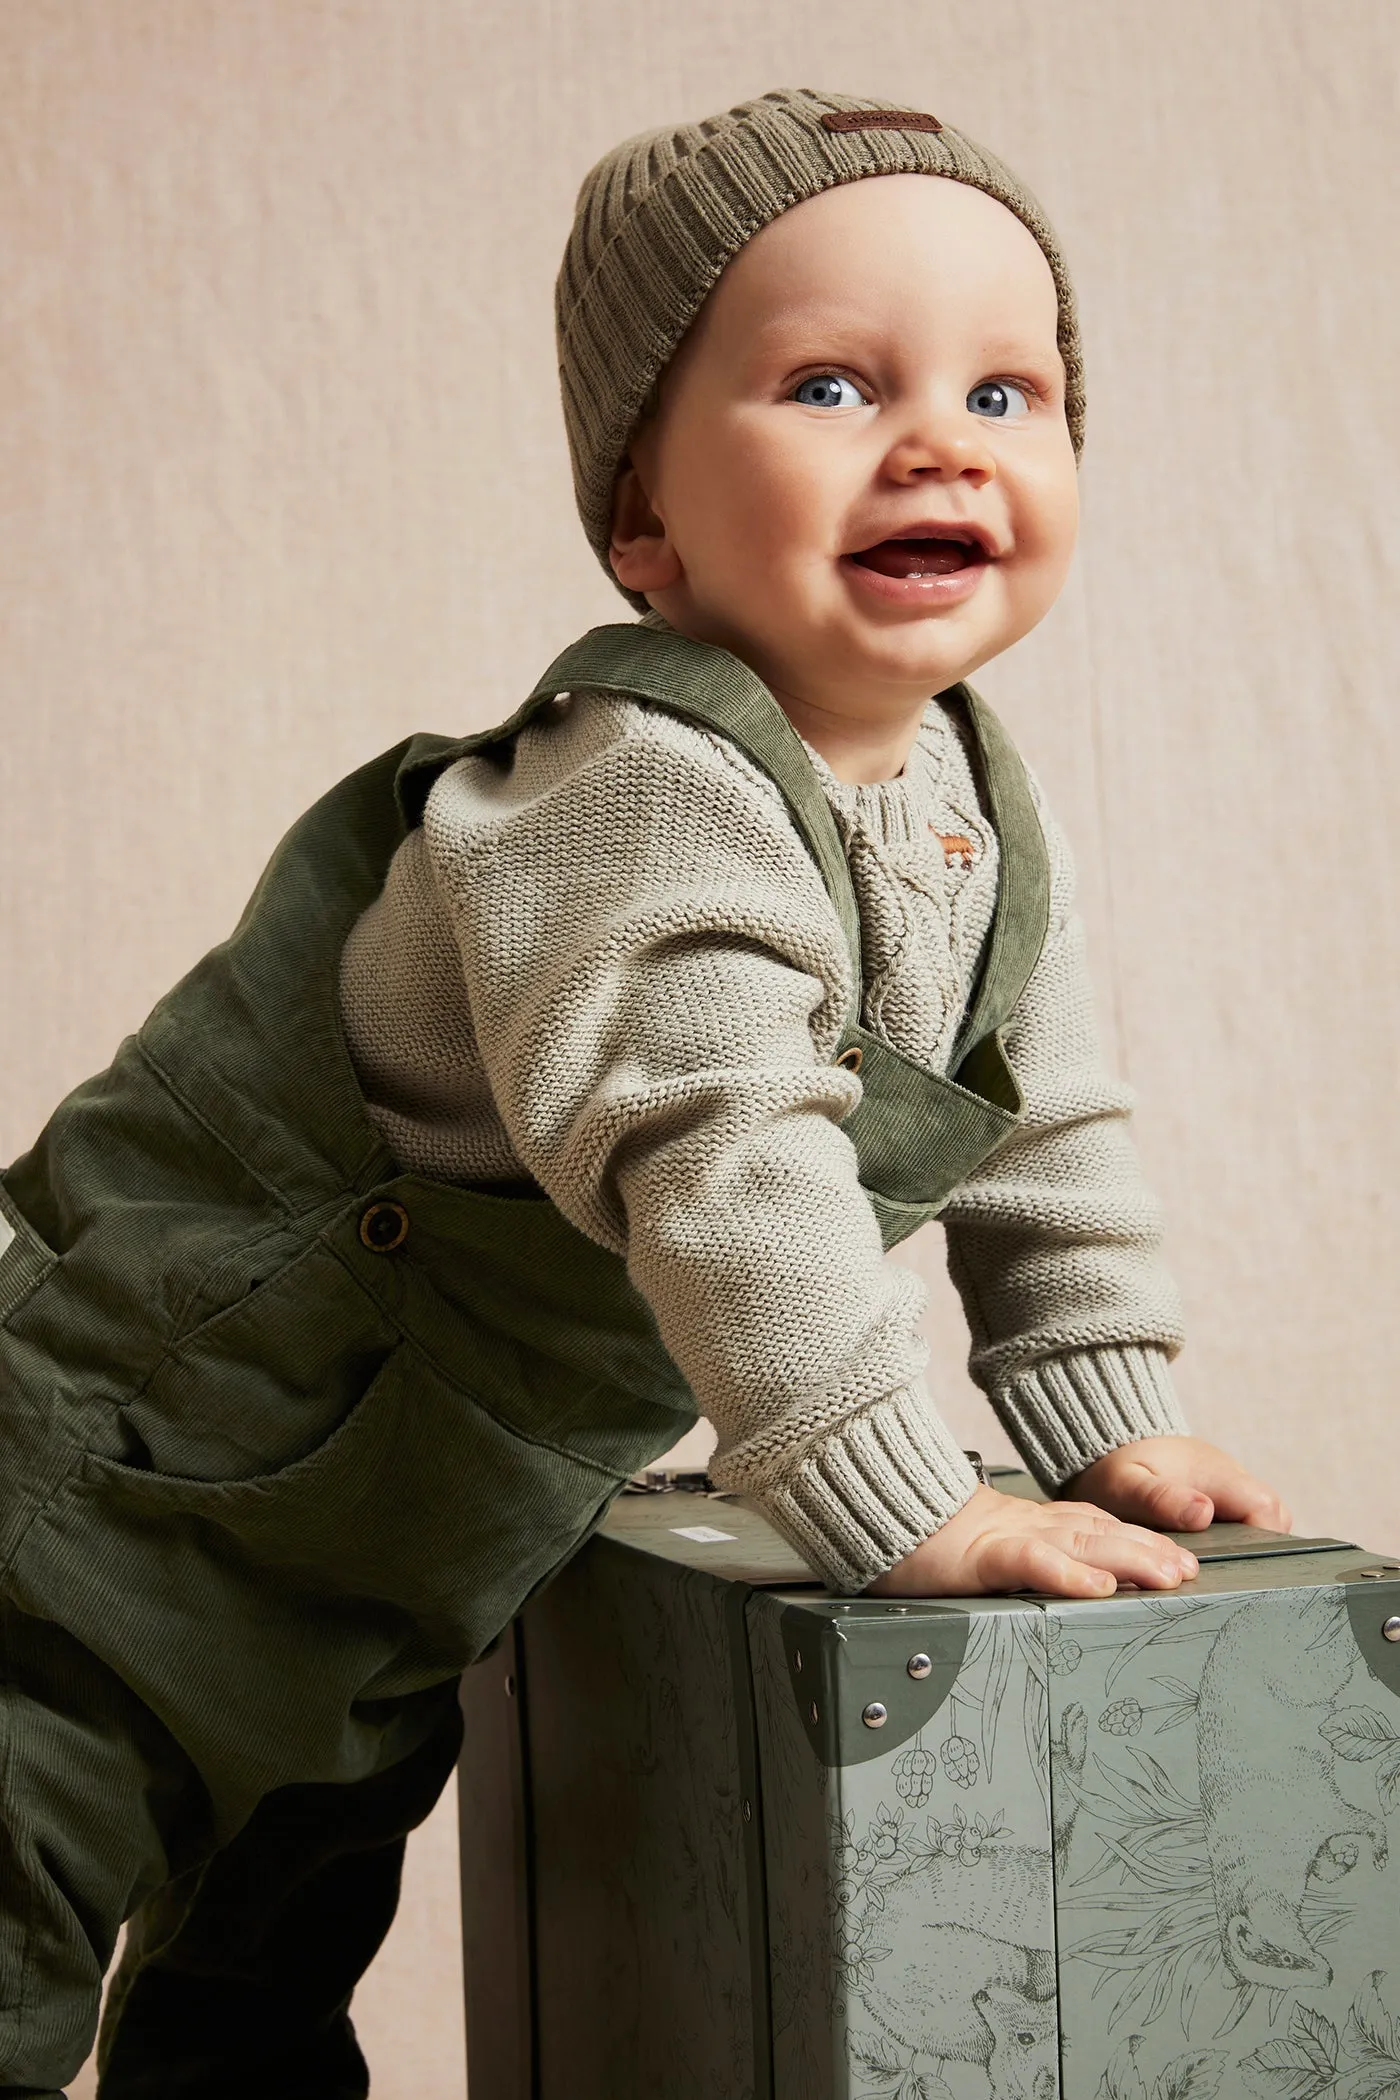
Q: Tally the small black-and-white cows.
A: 0